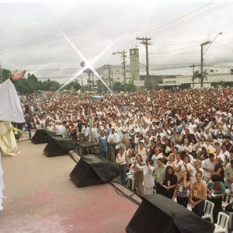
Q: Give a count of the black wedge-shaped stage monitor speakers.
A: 4